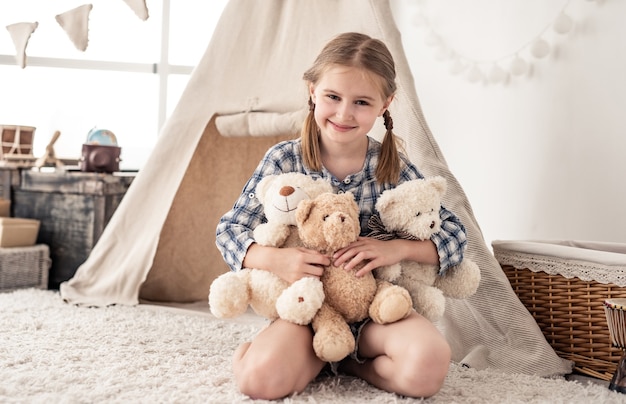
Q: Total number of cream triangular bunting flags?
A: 3